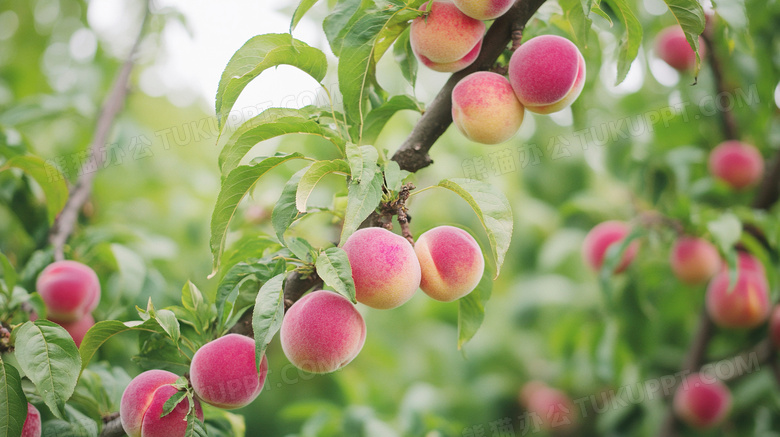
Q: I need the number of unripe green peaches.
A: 0